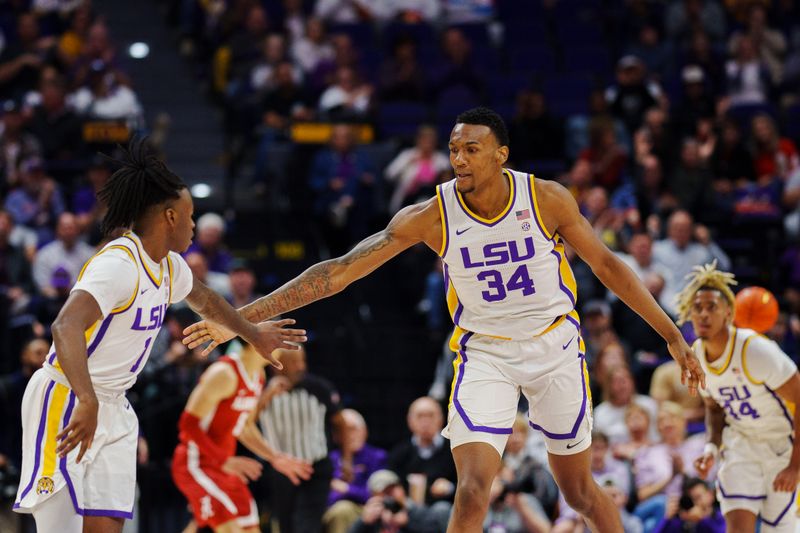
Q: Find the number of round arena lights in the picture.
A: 2